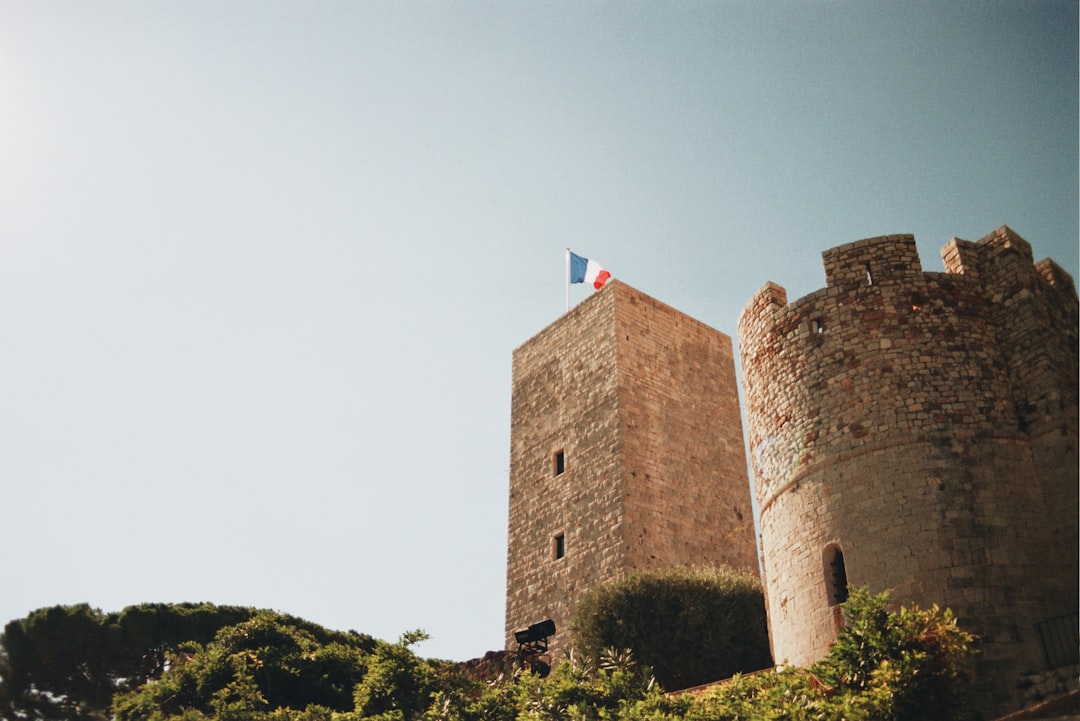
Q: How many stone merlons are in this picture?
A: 4